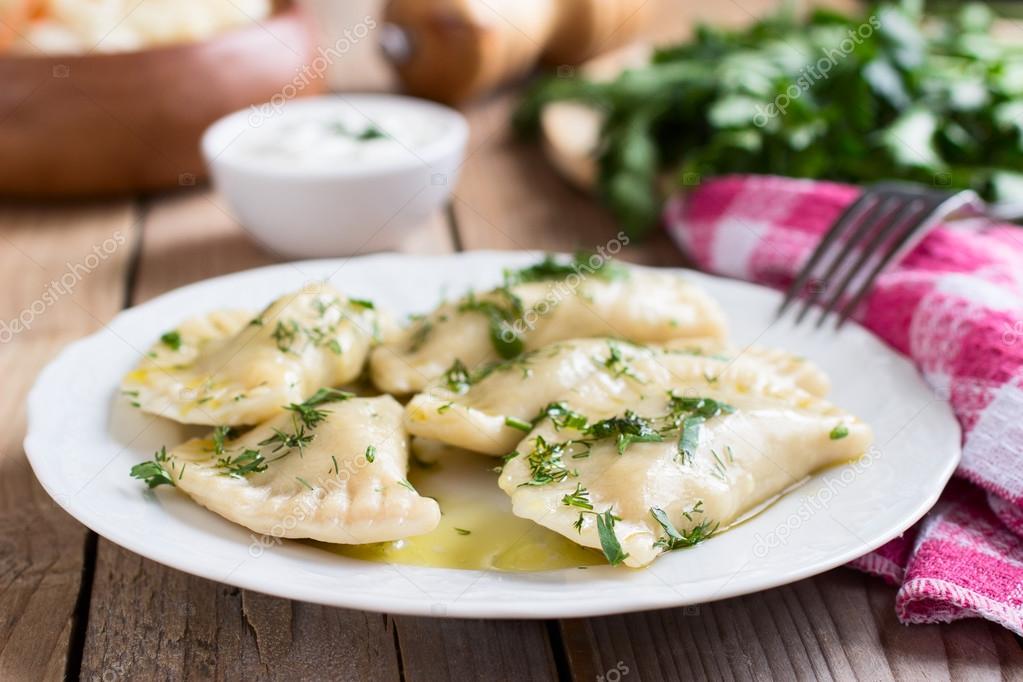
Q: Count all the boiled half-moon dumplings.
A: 5